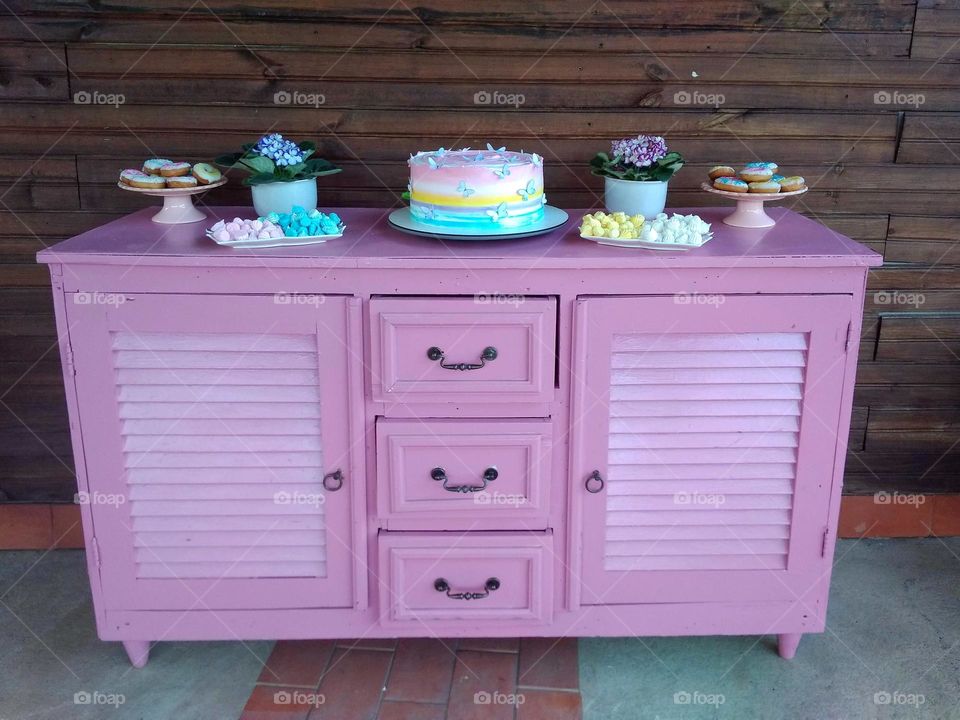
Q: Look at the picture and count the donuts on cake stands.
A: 13